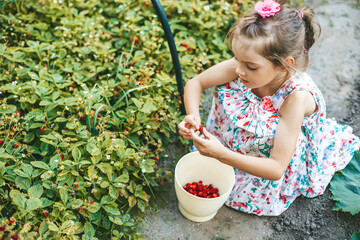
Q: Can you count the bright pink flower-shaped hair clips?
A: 1